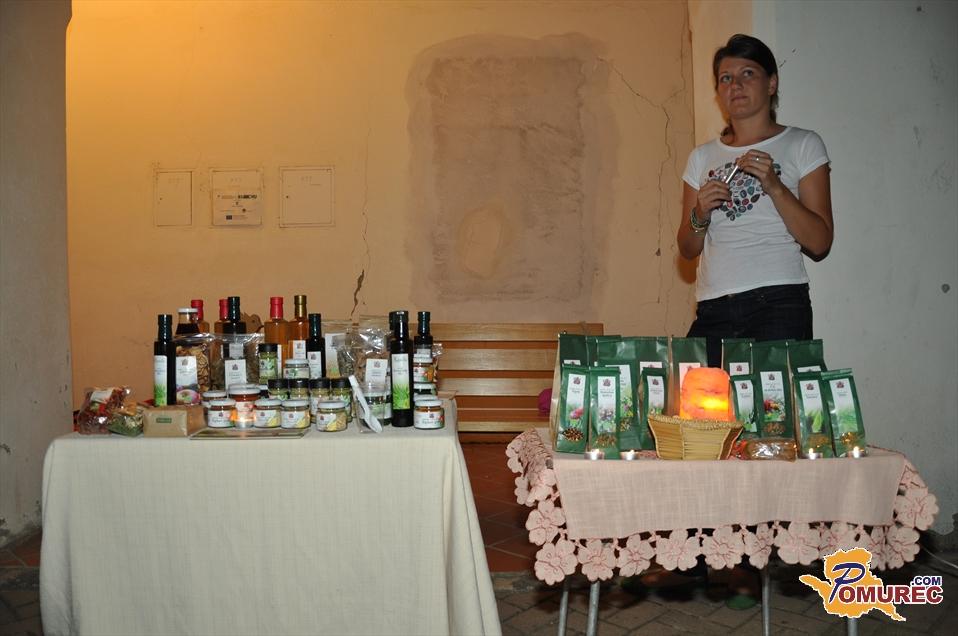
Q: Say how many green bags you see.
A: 14